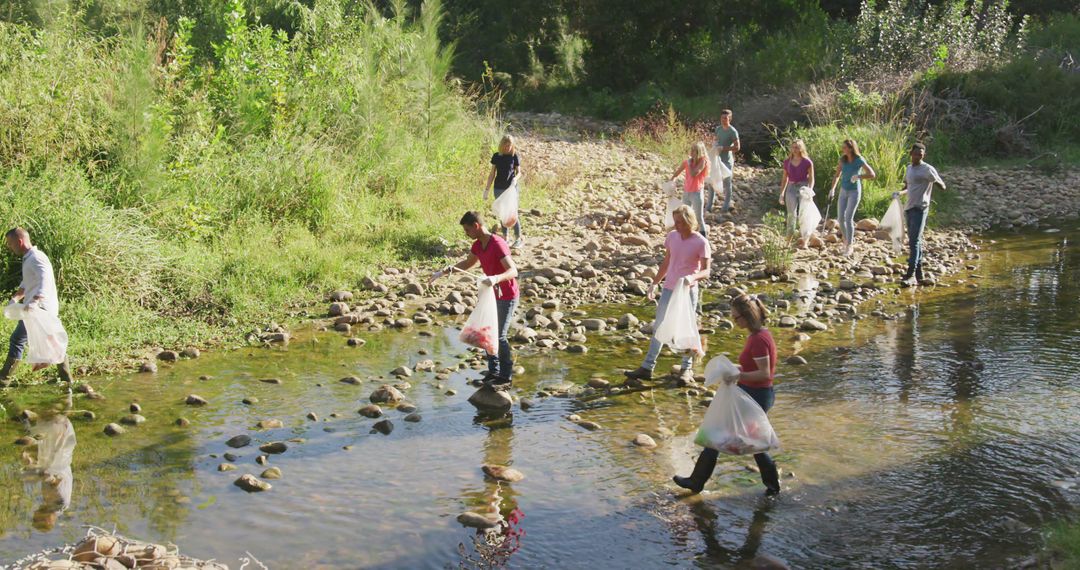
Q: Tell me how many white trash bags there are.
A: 9